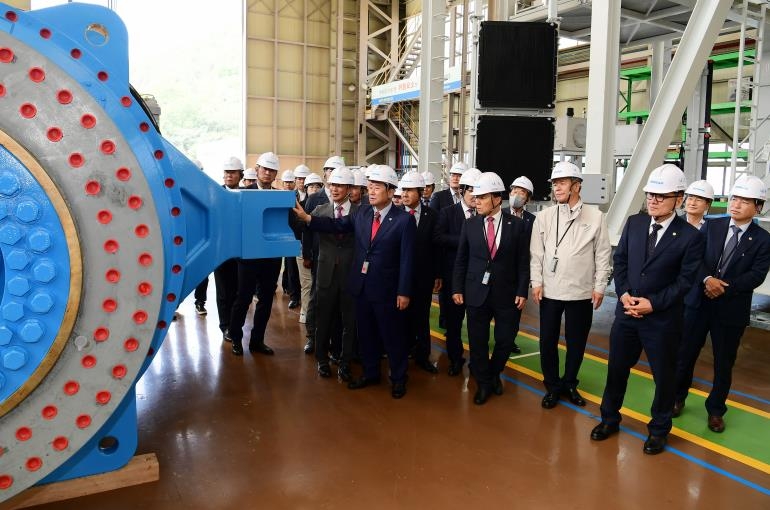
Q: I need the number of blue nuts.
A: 14